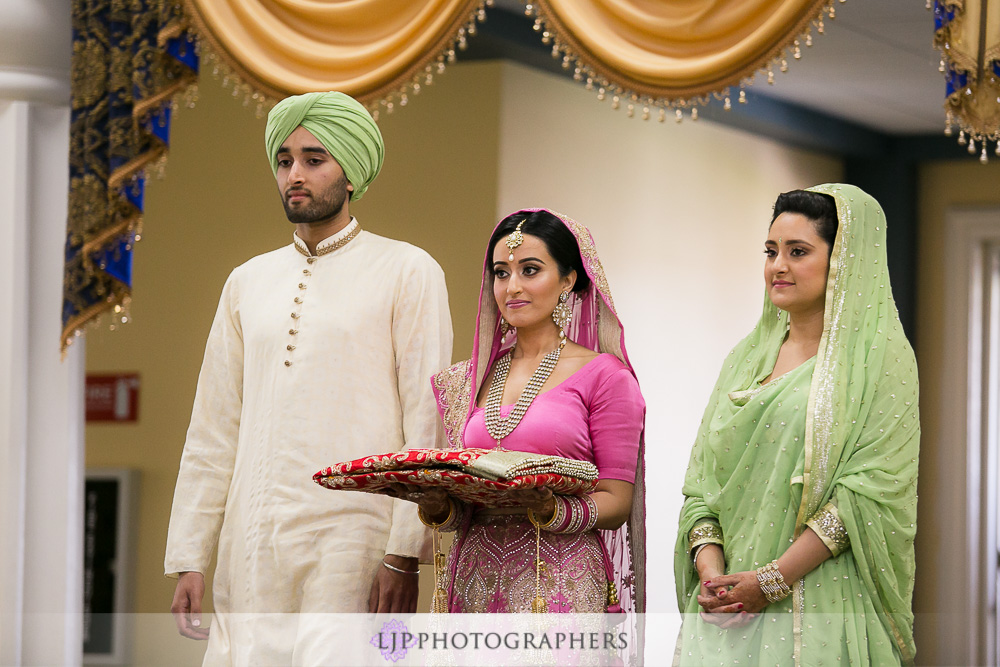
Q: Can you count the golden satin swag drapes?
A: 2